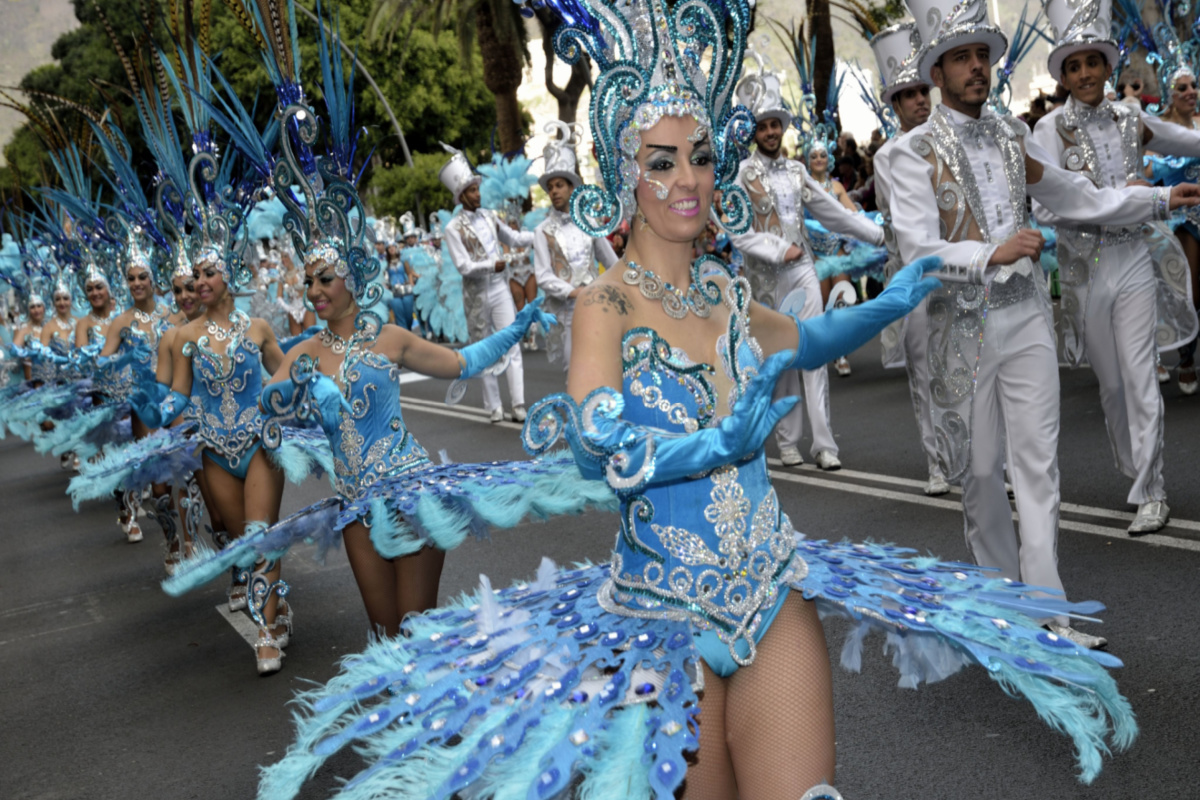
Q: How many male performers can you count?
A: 6